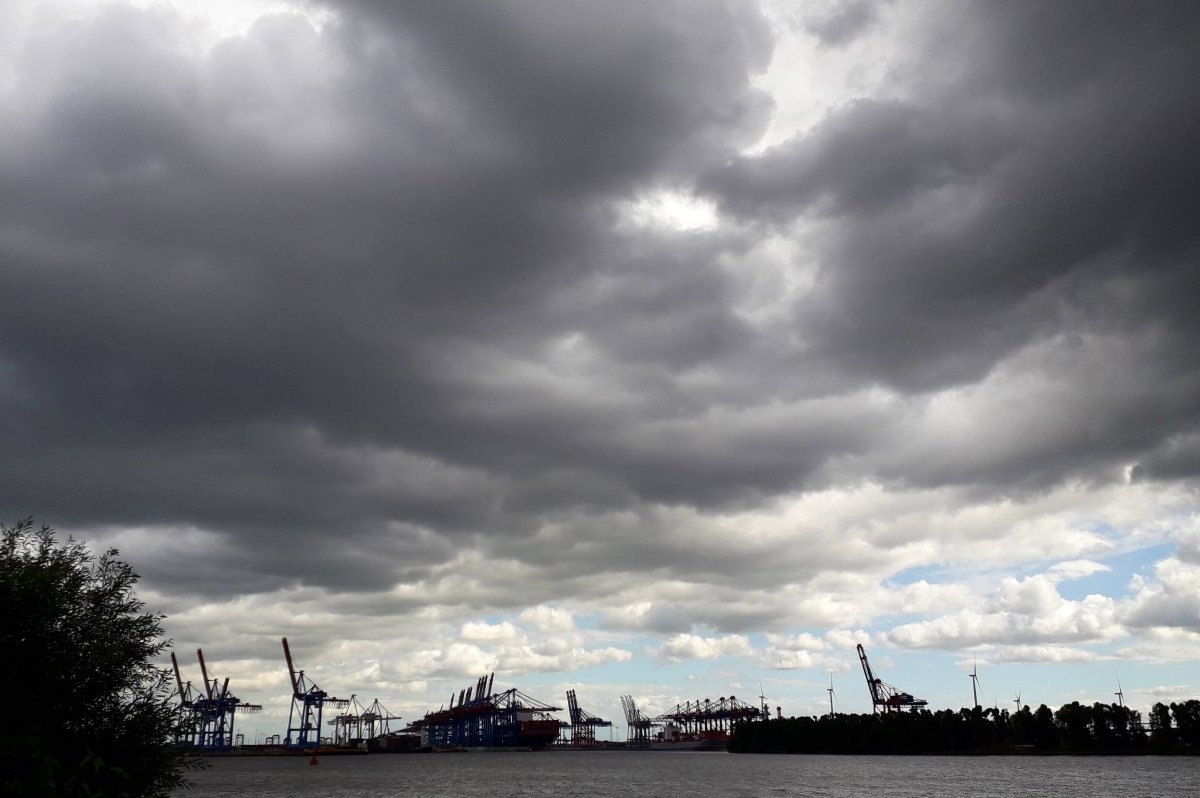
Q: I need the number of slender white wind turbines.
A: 5